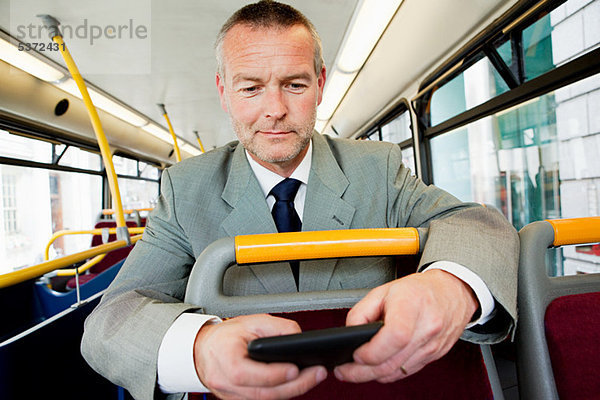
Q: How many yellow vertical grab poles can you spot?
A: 3